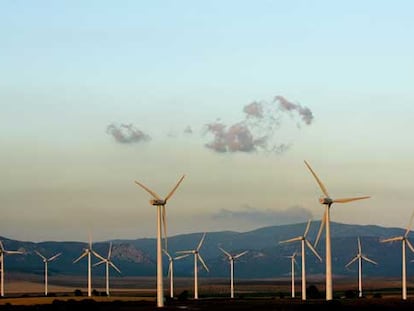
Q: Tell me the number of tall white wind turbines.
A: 13